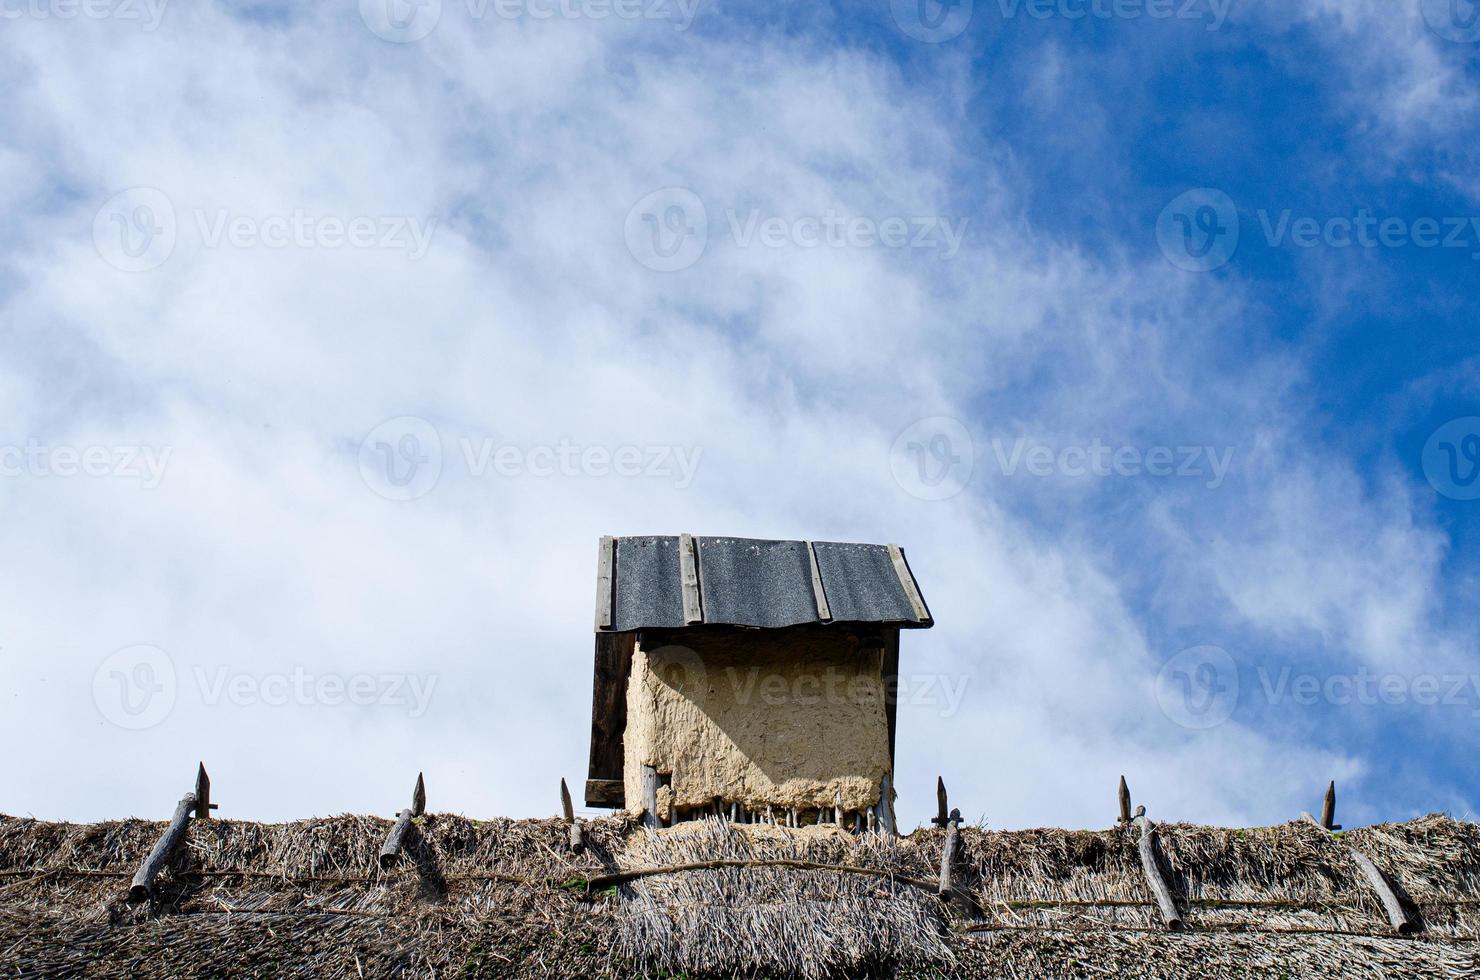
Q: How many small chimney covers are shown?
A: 1